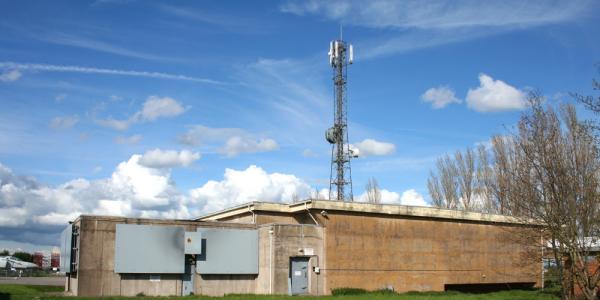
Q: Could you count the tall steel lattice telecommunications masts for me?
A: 1